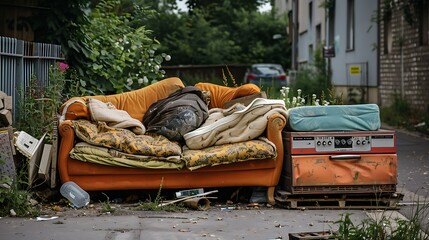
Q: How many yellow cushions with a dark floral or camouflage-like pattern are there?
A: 2